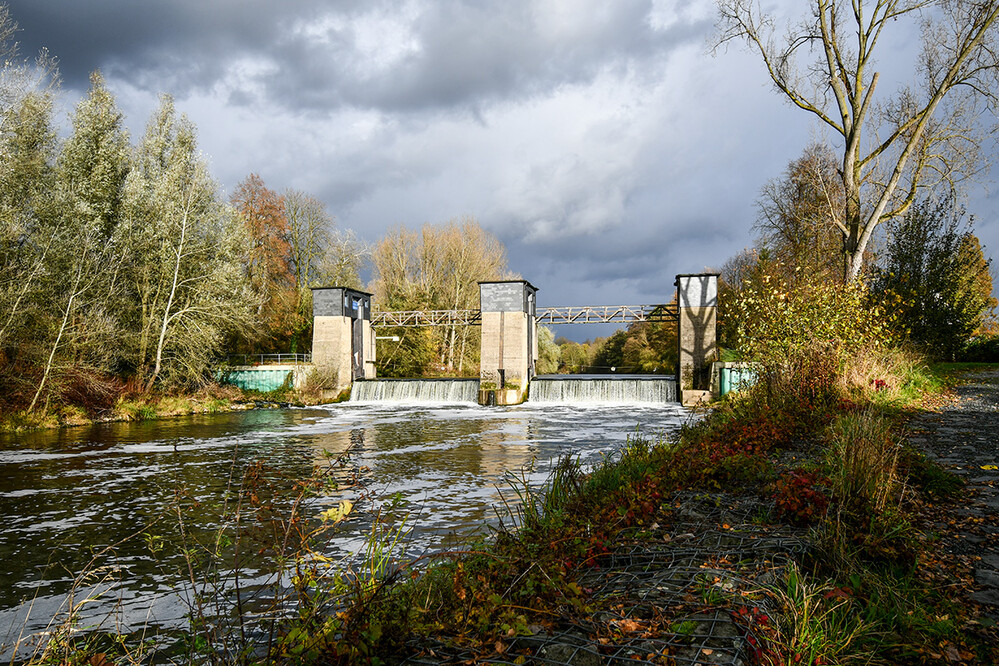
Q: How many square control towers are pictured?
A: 3